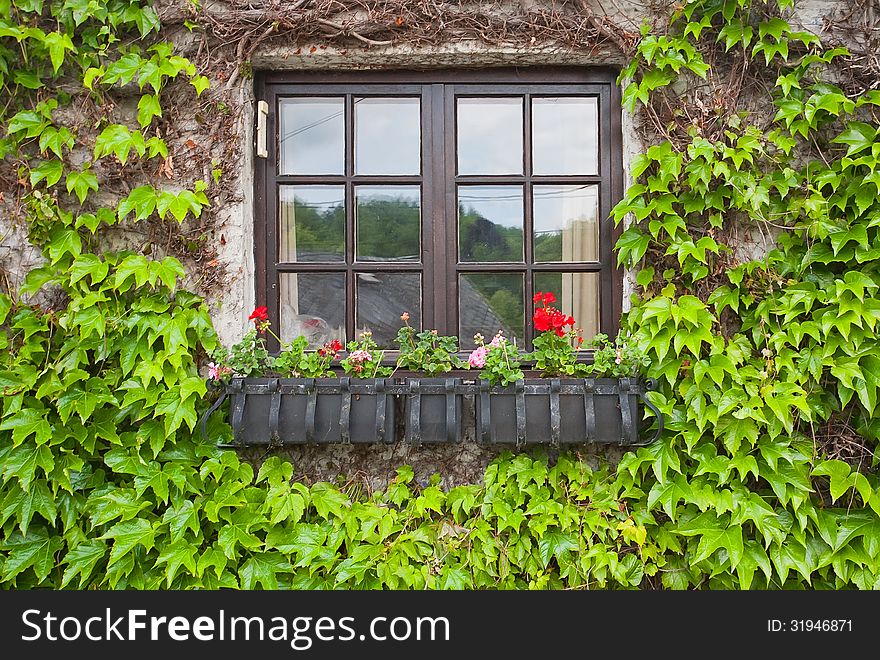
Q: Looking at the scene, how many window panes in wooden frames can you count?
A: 12